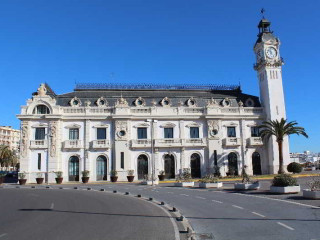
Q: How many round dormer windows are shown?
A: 7